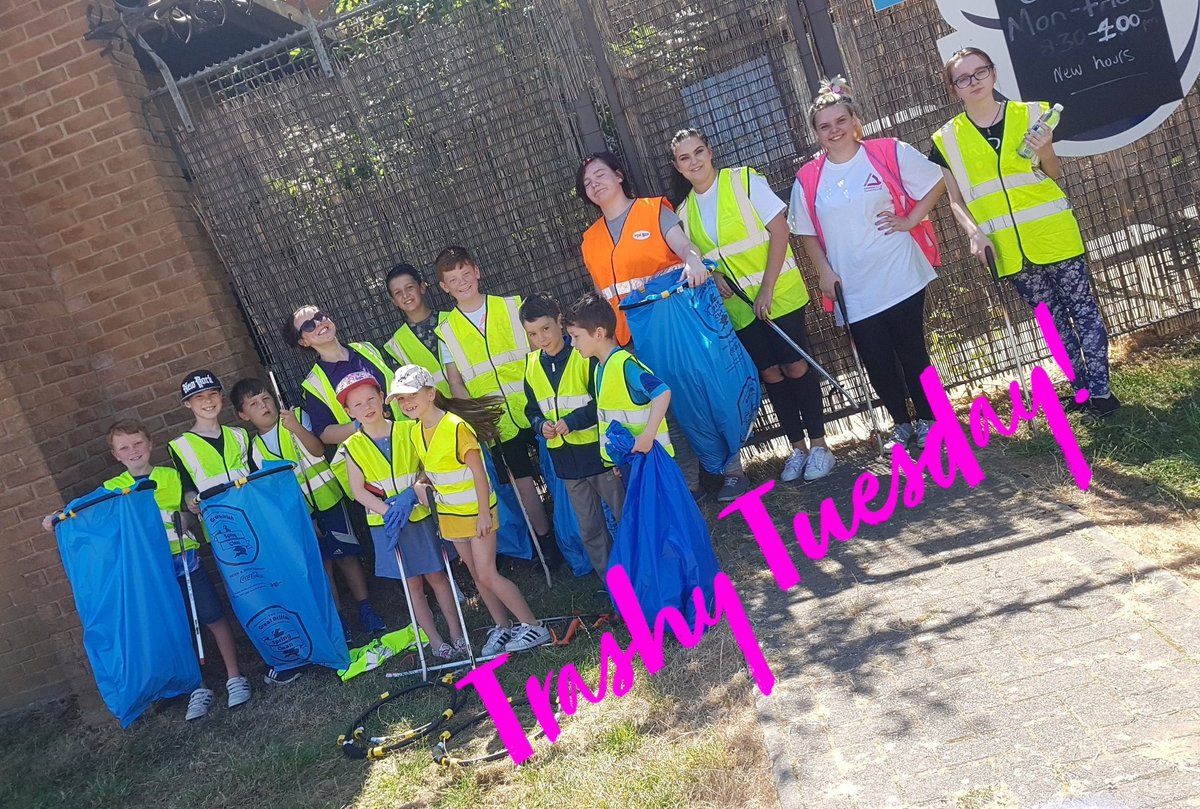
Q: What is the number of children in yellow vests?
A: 9